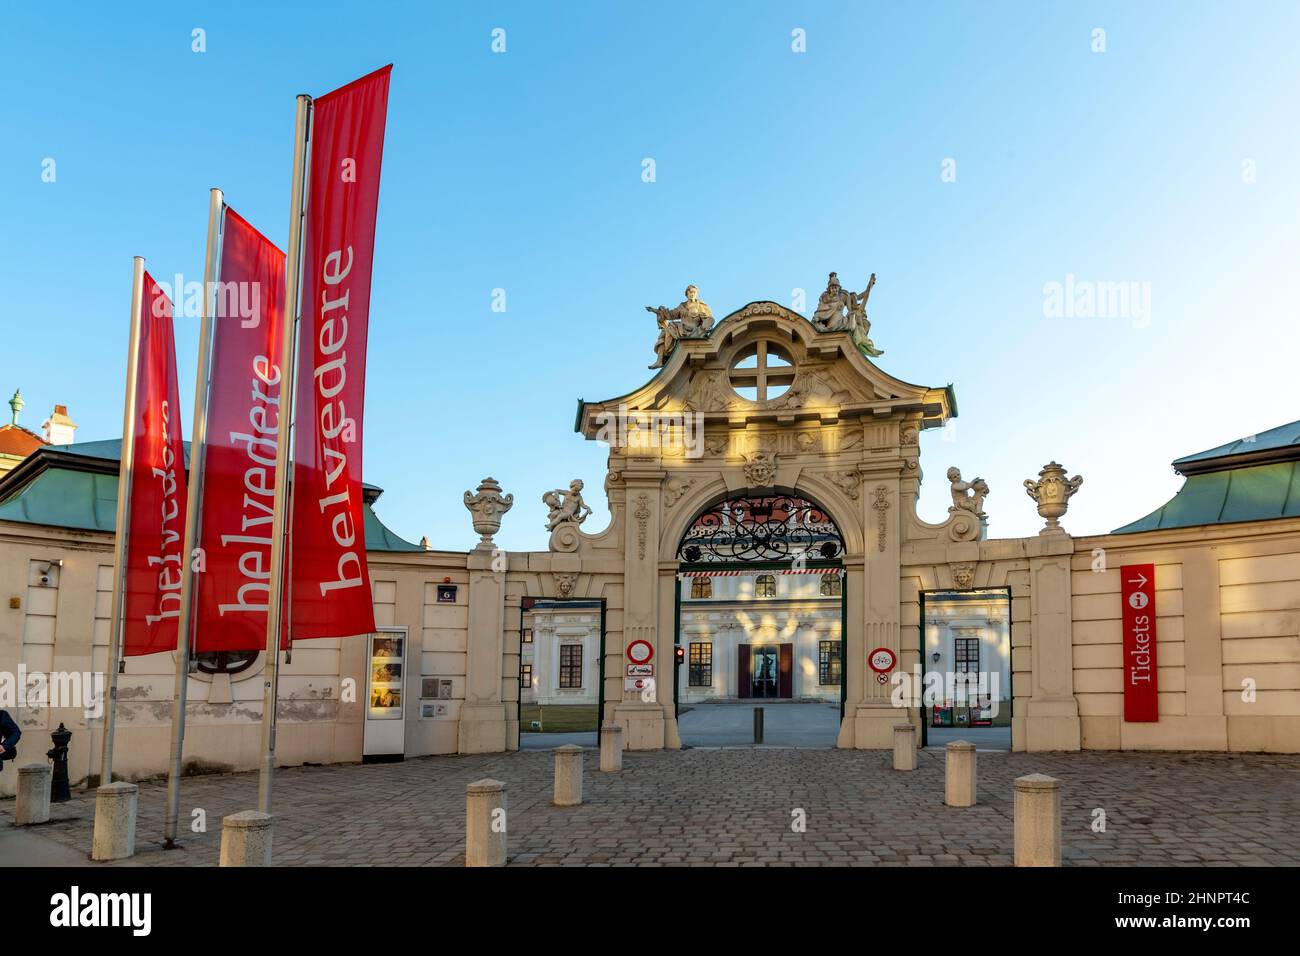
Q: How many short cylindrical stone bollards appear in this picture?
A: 9